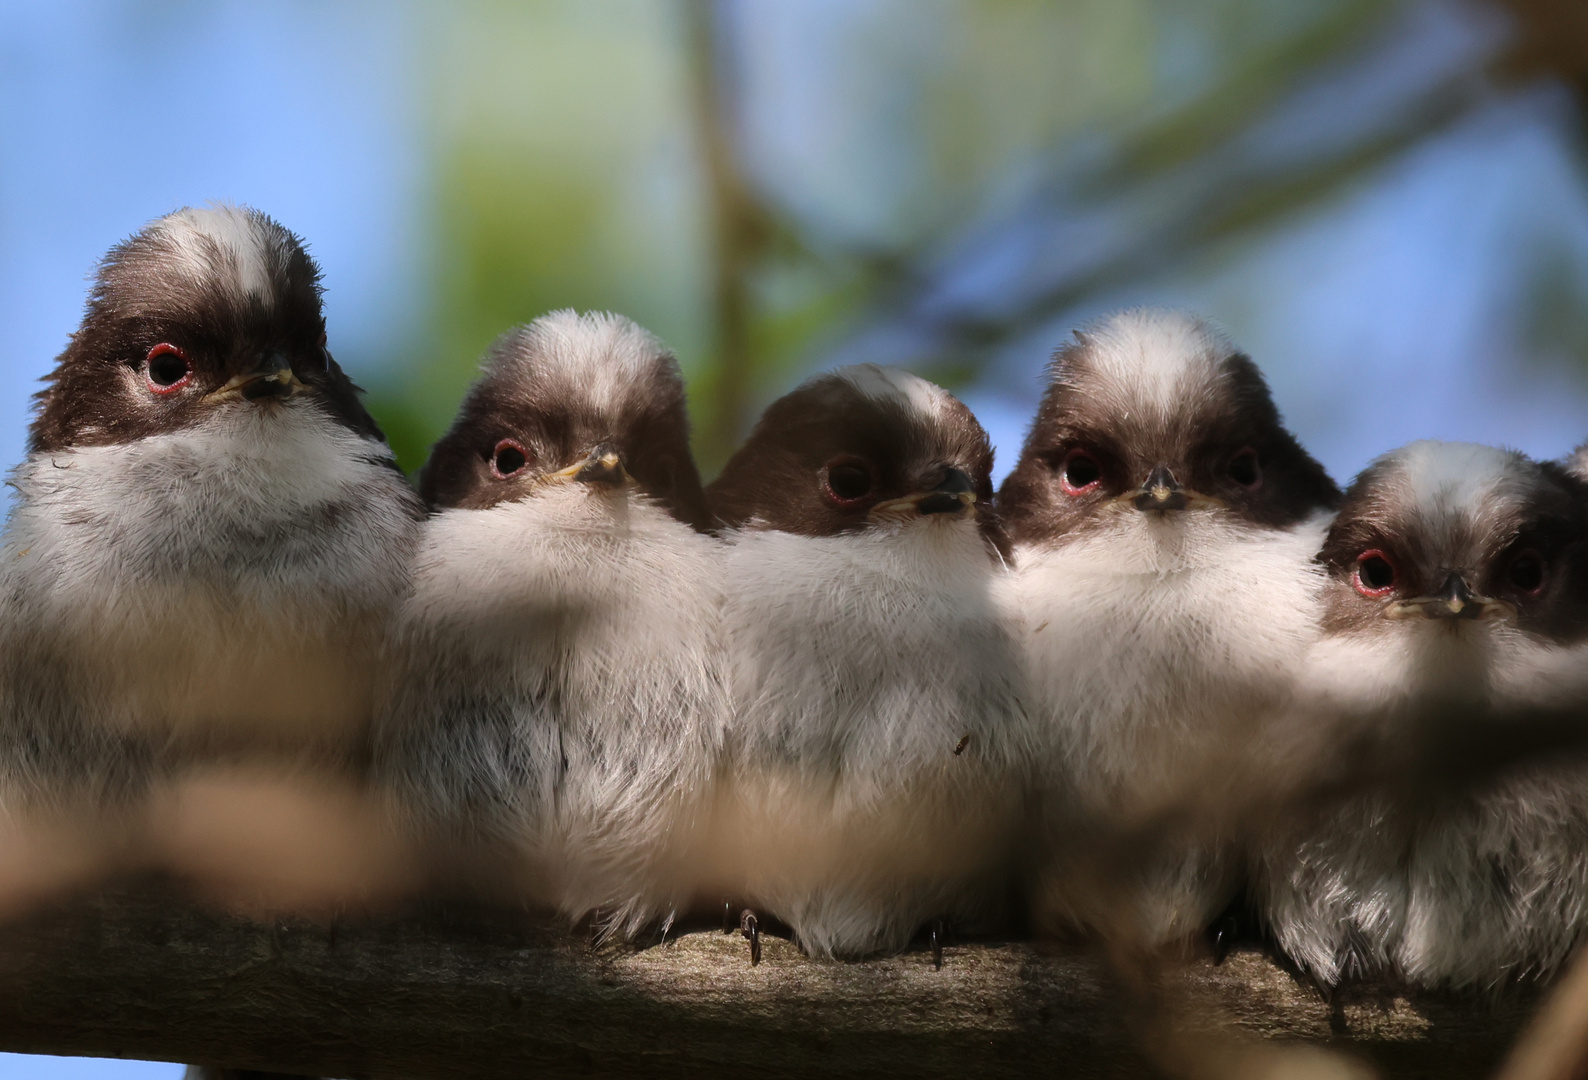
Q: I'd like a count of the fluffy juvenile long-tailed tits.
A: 5